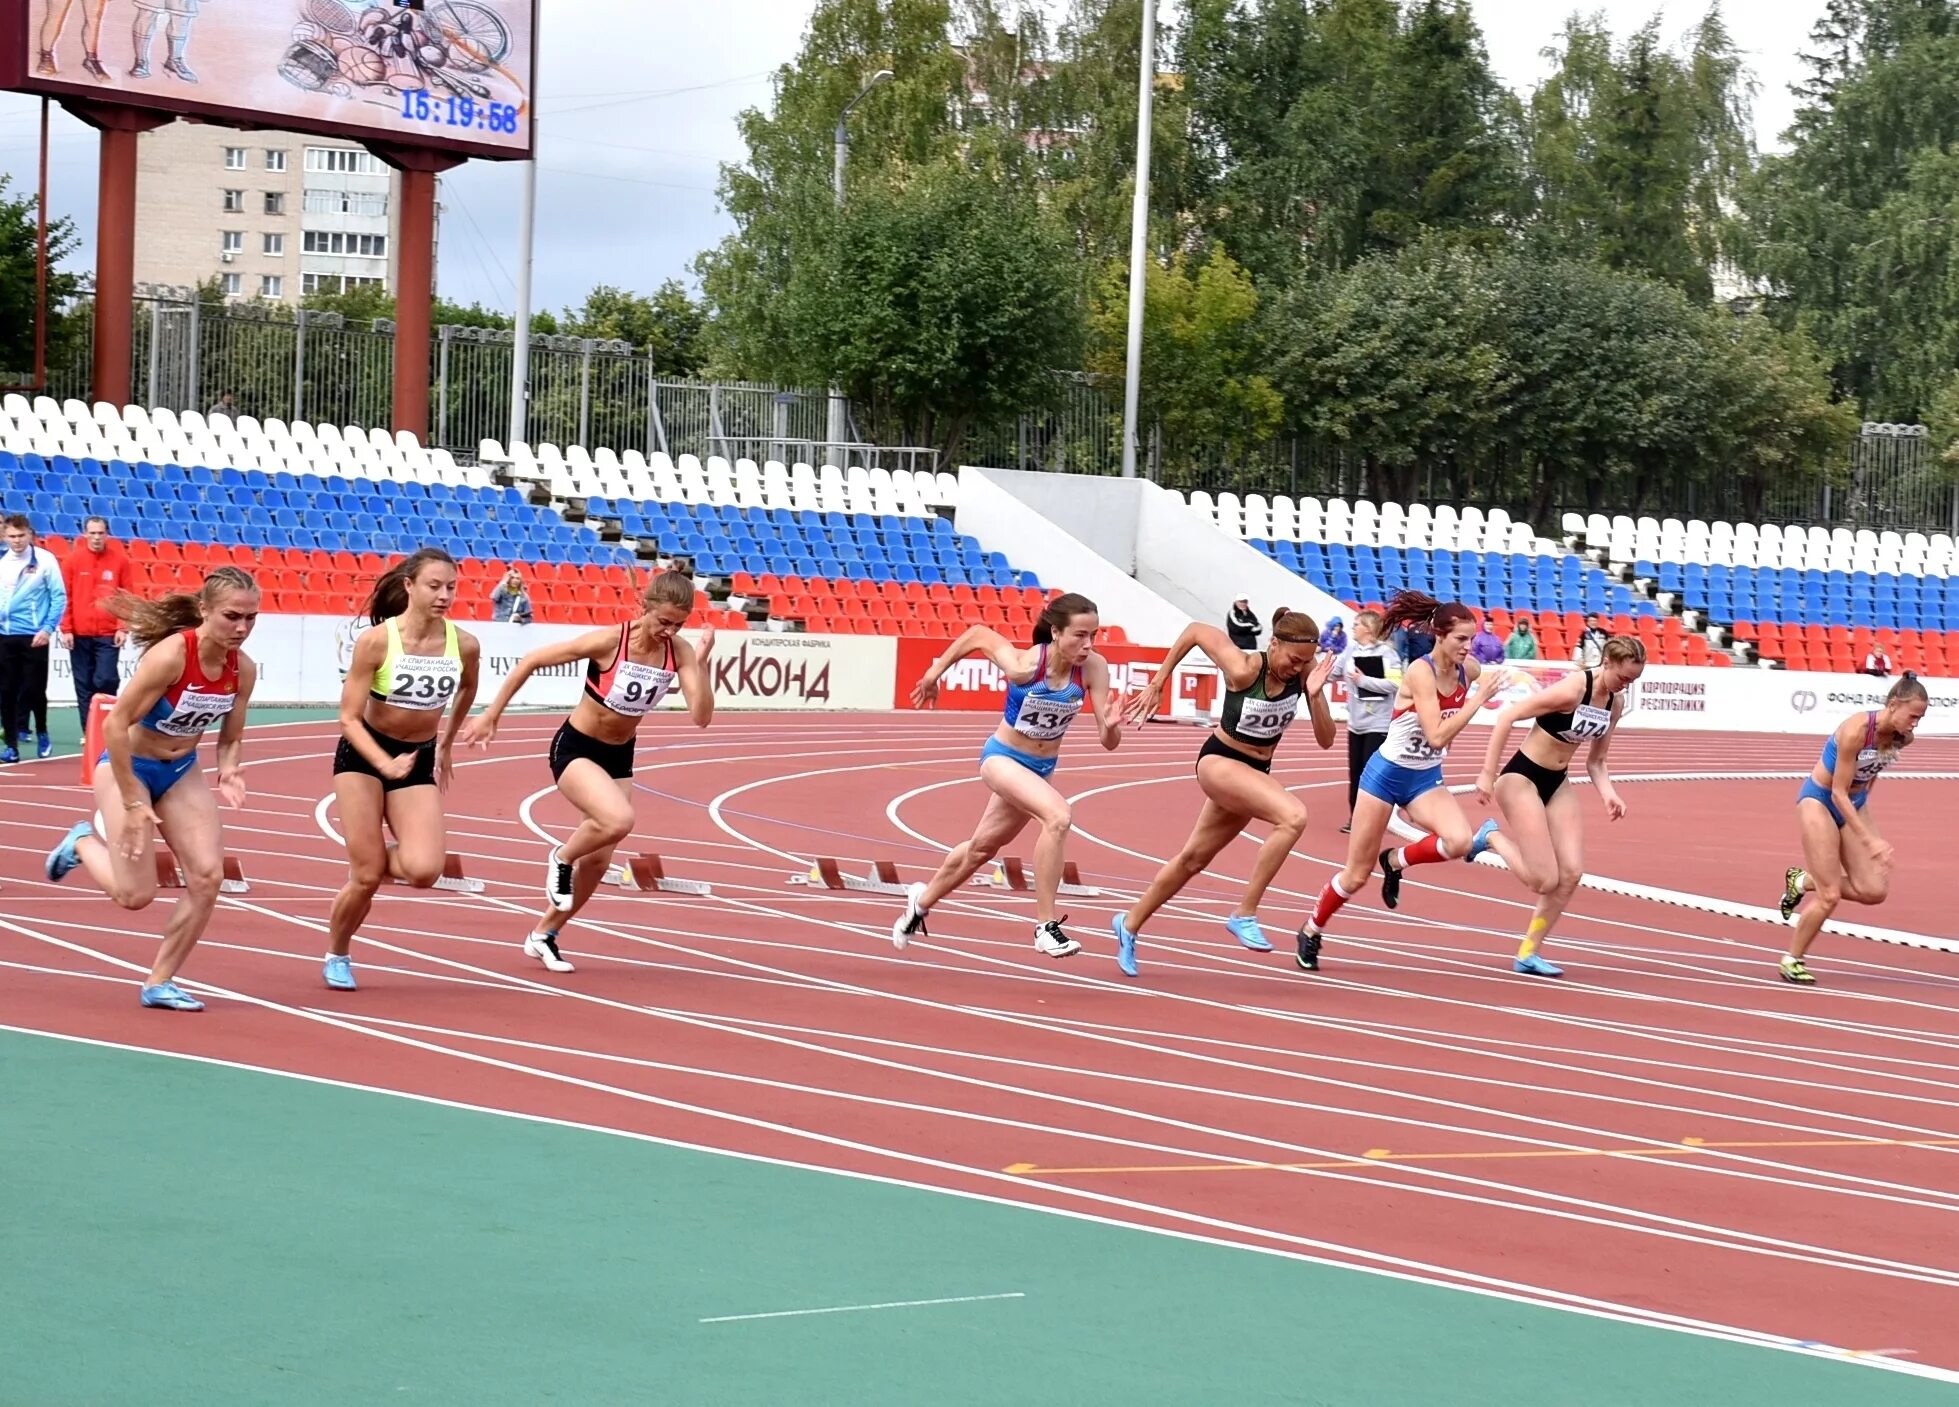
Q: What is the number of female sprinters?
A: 8